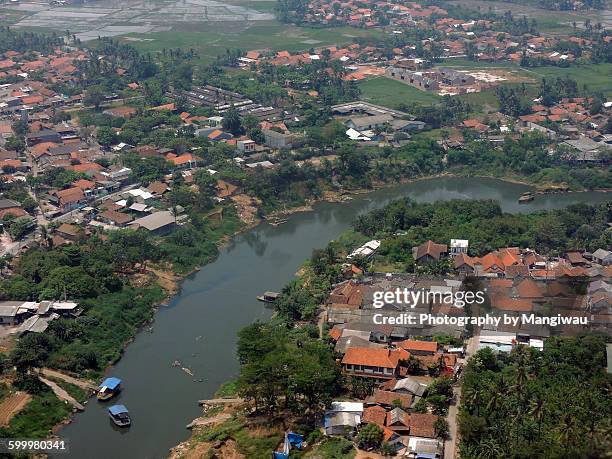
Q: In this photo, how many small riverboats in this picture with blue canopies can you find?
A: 2